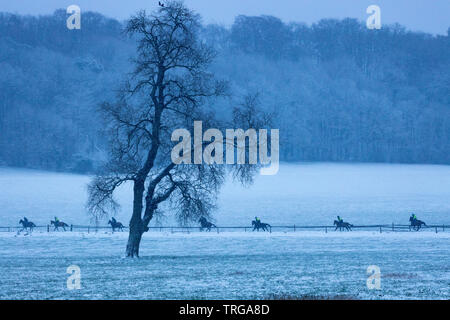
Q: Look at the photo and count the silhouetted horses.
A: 7